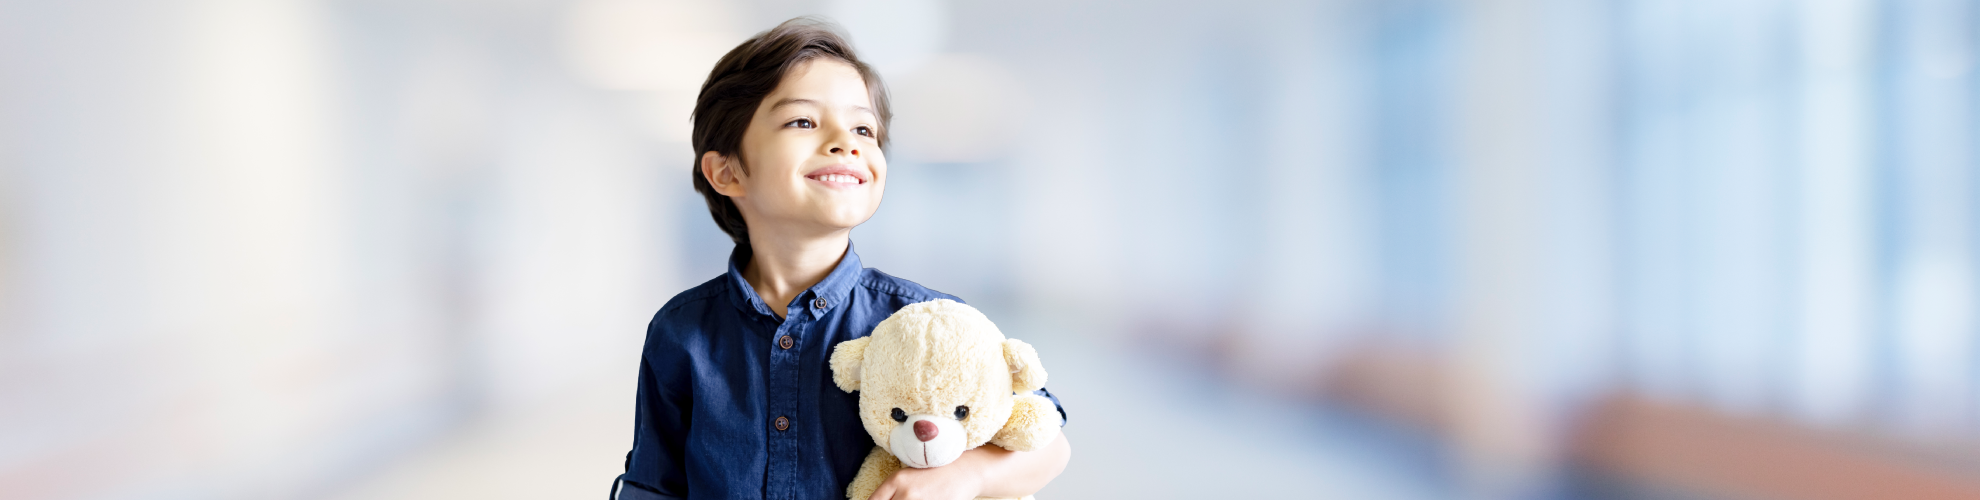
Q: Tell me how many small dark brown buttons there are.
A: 3